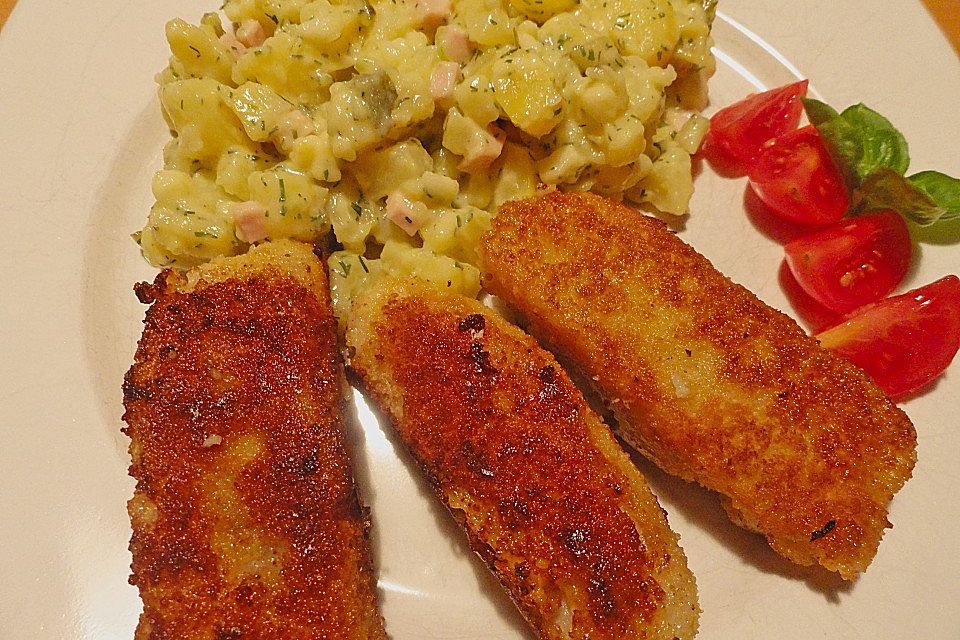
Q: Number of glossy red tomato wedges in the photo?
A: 4